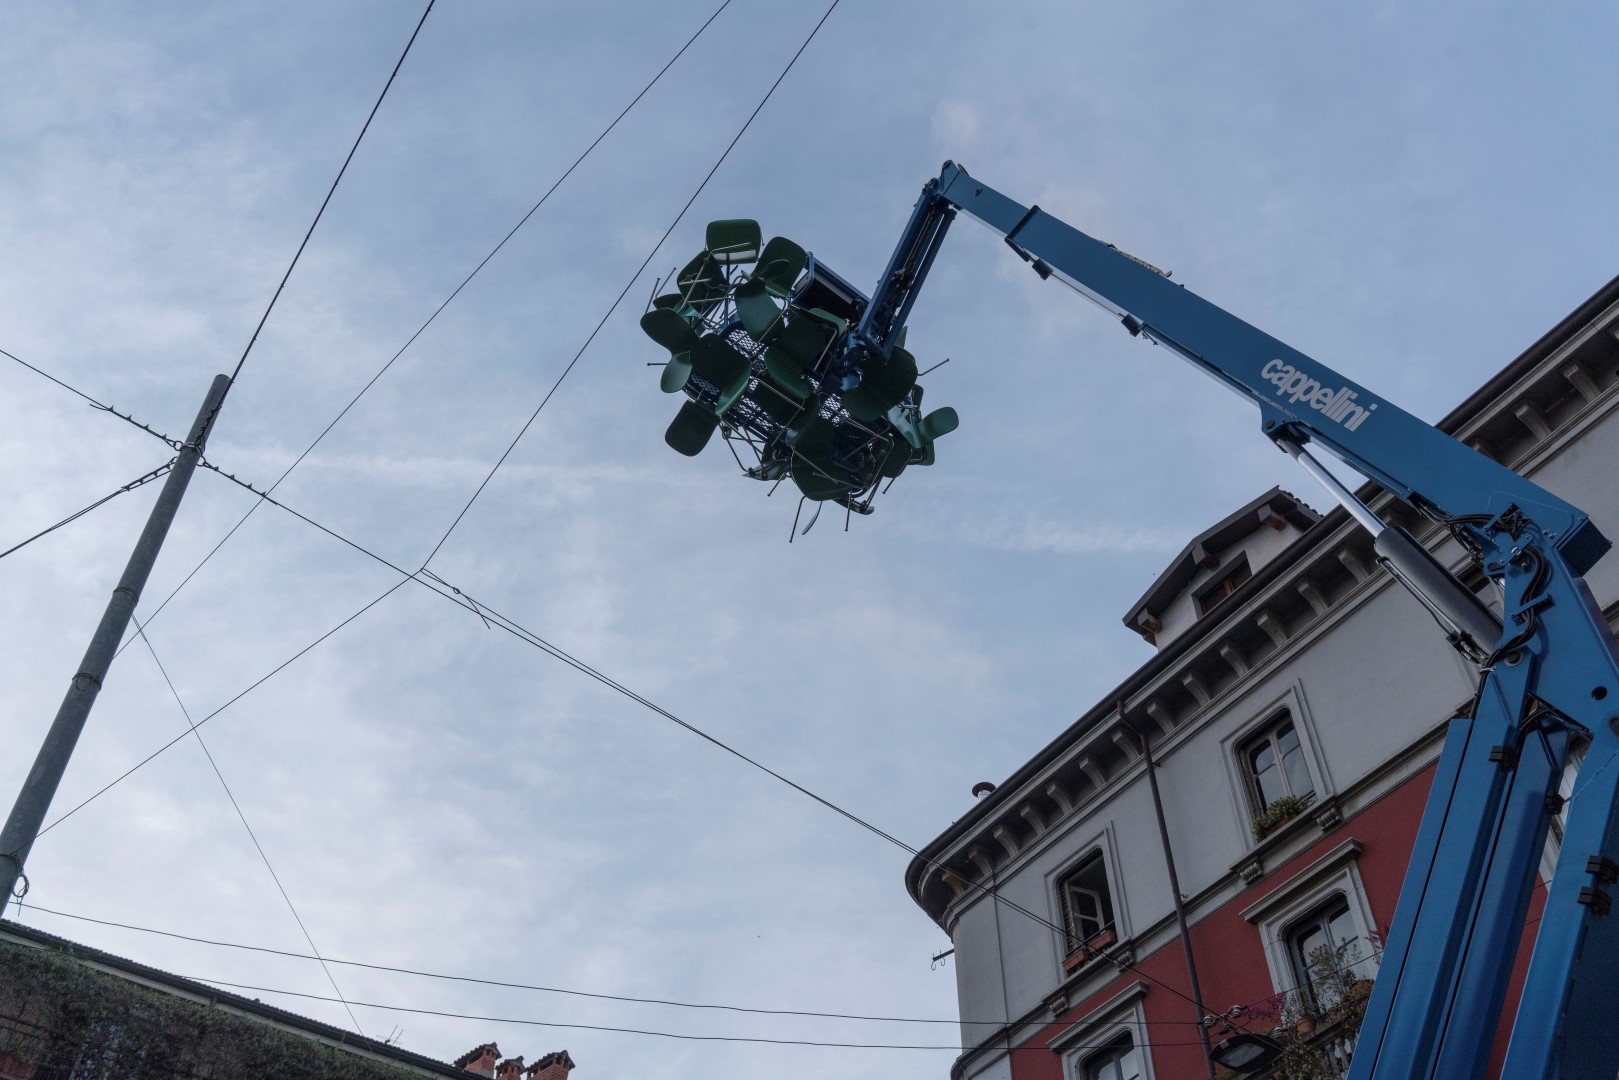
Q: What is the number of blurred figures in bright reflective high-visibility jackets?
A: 0